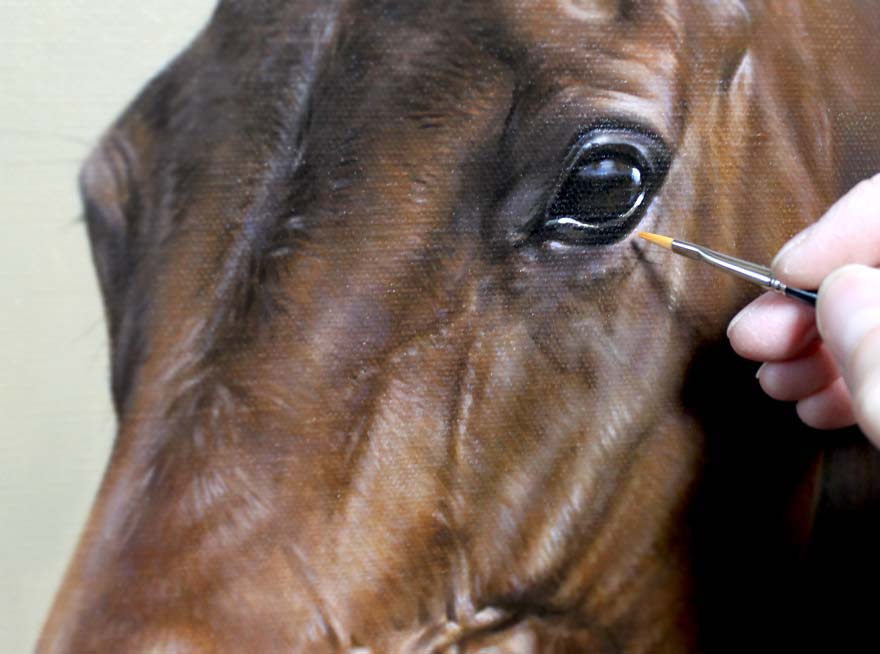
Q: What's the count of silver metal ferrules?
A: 1